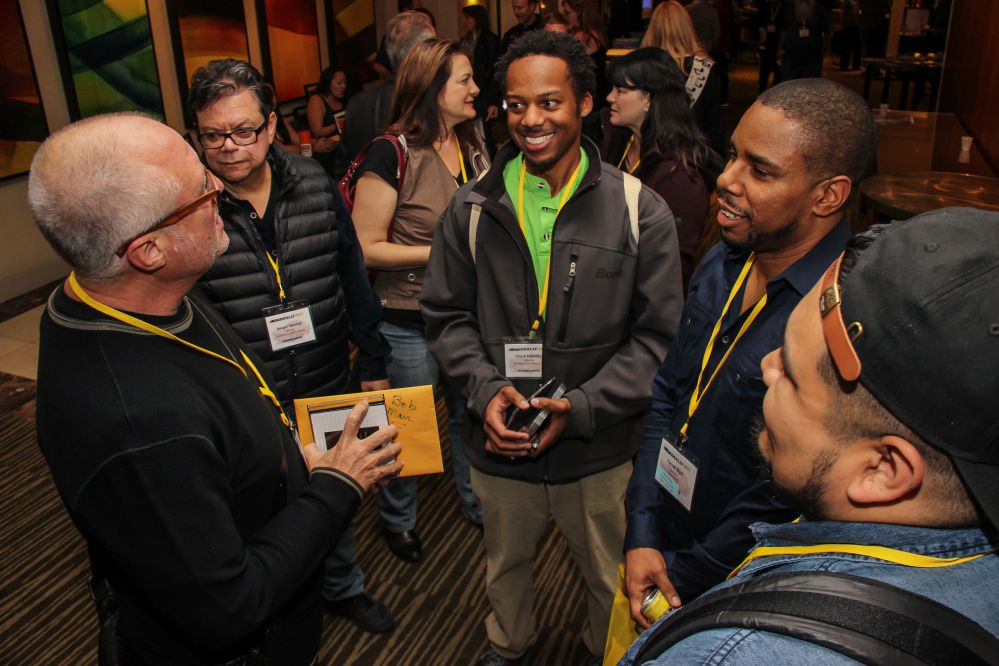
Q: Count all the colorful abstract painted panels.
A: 5